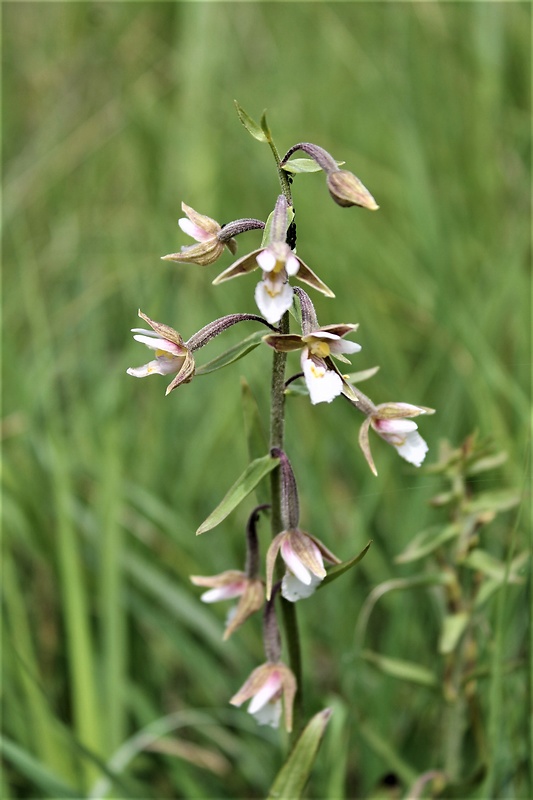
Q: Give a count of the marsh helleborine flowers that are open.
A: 8